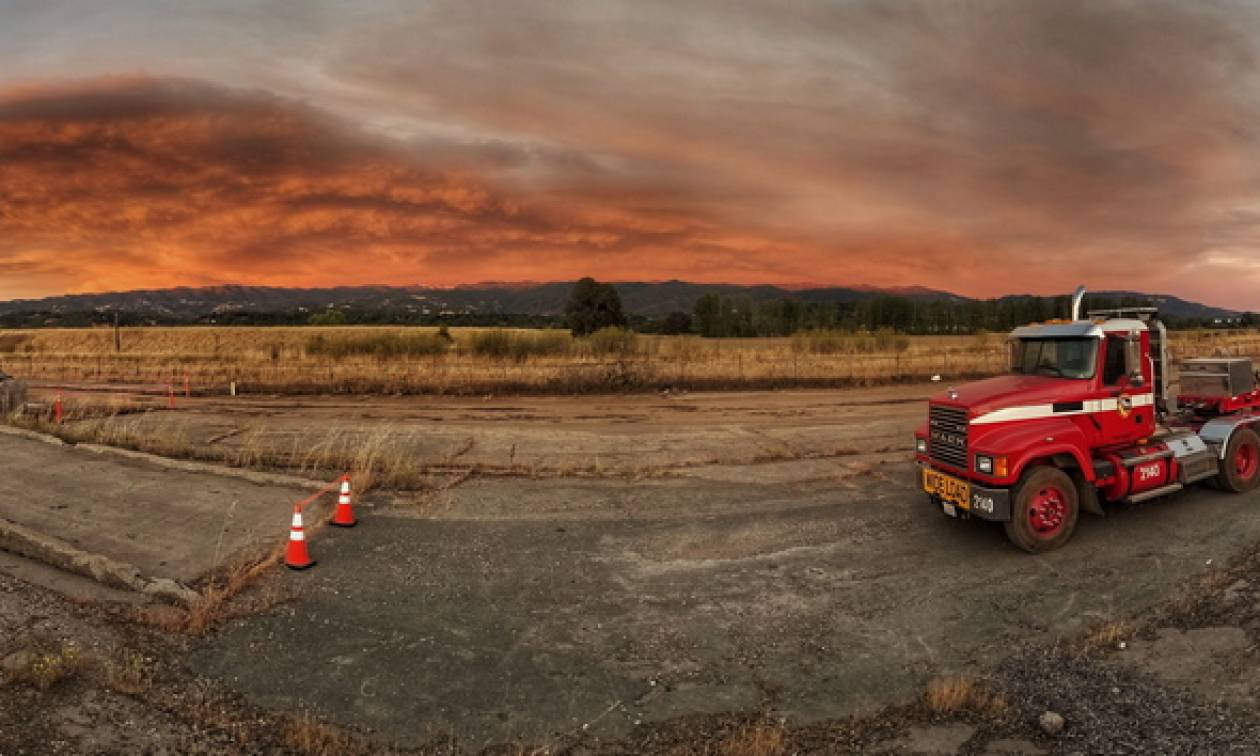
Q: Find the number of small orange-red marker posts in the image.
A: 3